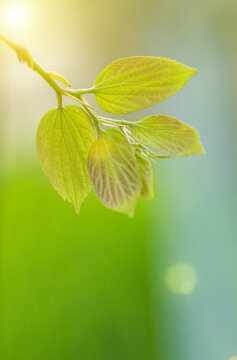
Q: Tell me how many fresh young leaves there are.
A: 5